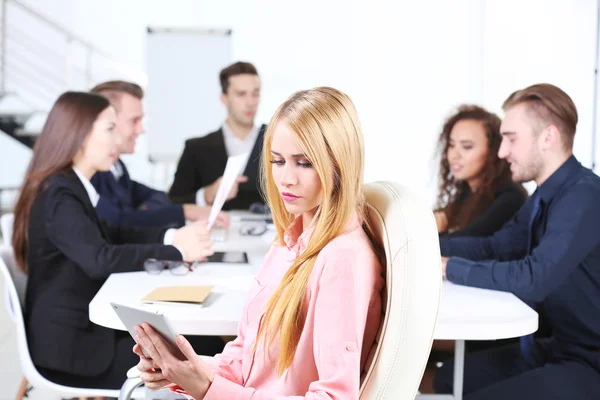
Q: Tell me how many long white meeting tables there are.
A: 1